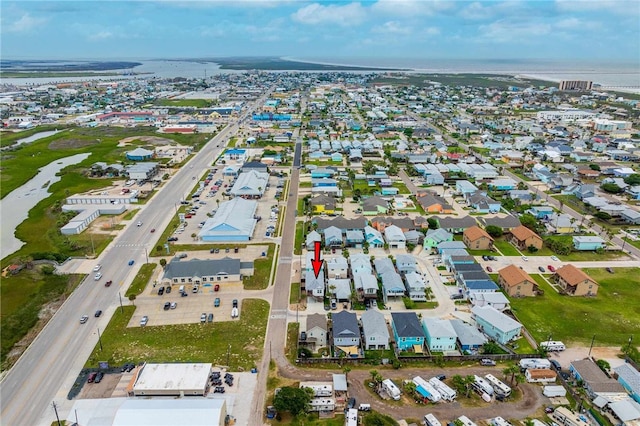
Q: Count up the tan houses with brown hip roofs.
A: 4